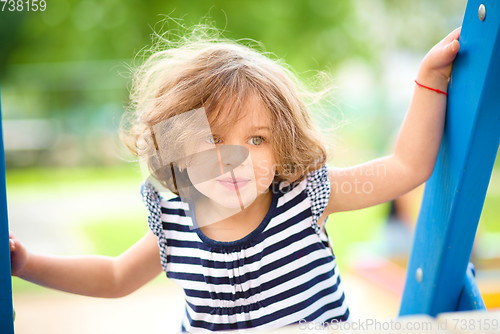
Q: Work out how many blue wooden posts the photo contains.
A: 2